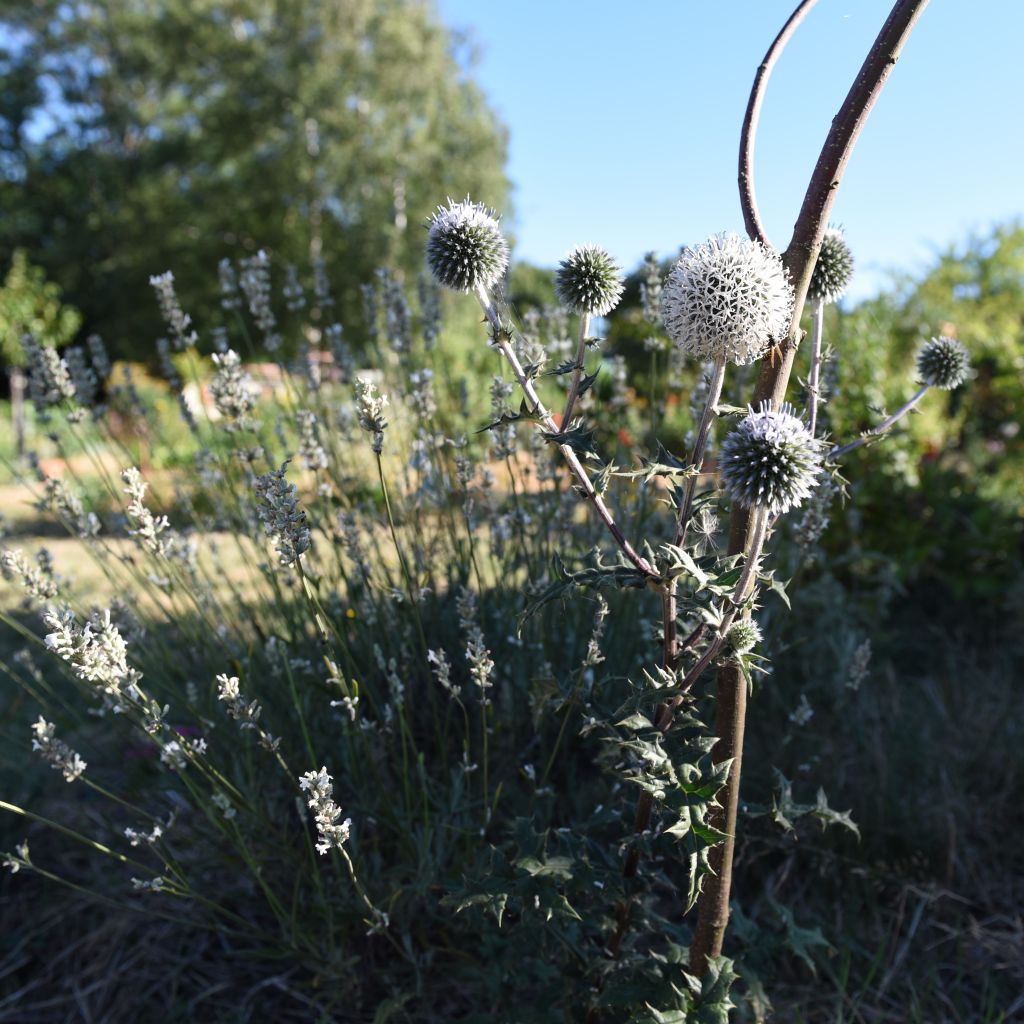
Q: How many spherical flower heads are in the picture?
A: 7